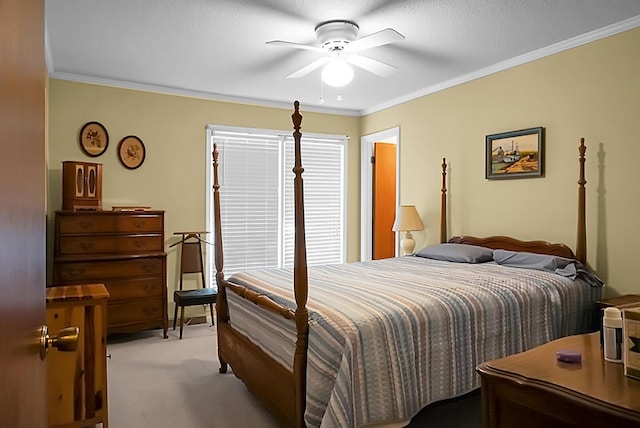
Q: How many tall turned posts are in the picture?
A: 4